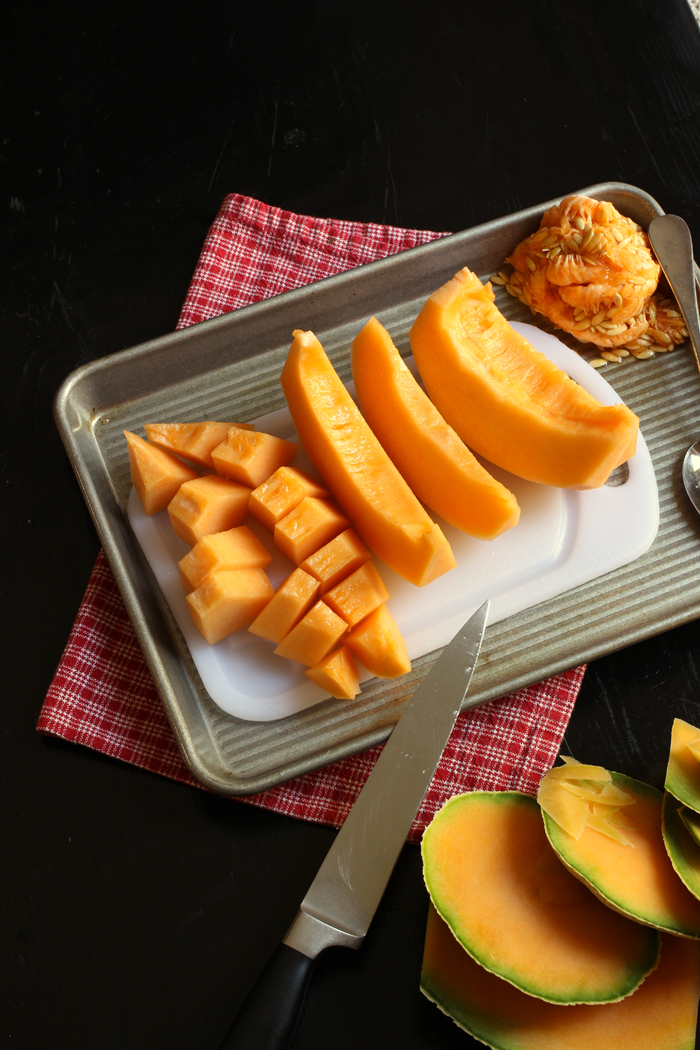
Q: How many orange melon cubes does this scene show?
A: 14